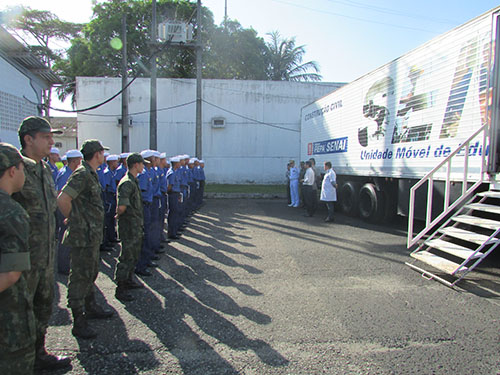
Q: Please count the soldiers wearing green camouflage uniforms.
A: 4